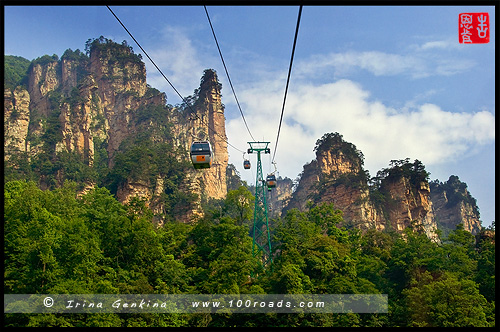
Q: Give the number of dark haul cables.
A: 3